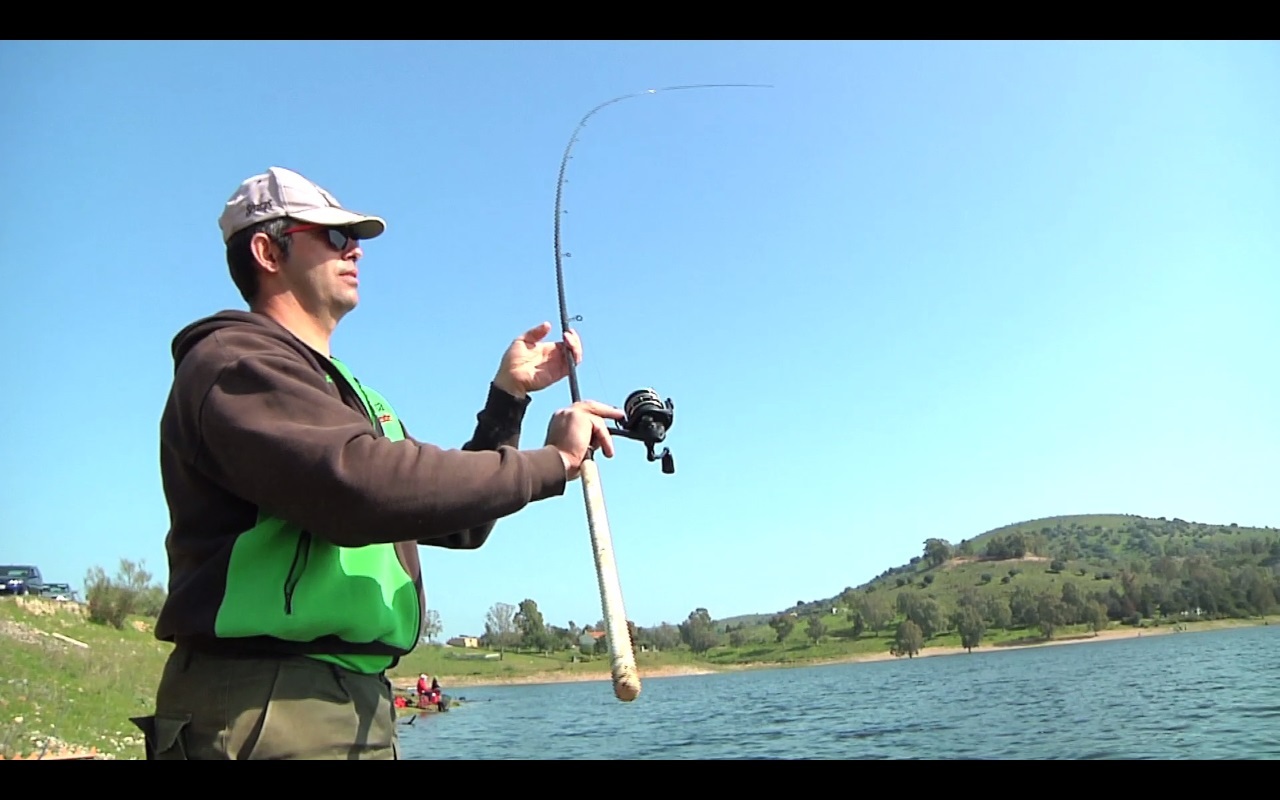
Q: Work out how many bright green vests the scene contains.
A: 1